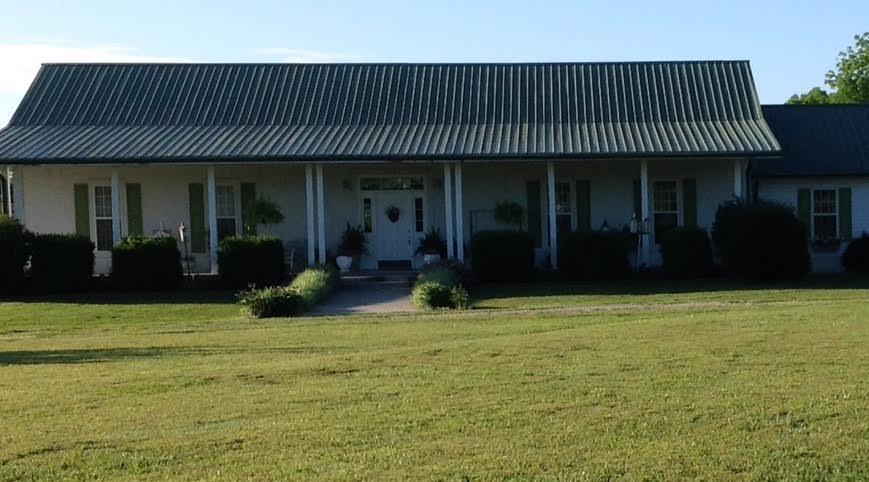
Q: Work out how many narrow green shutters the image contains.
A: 10